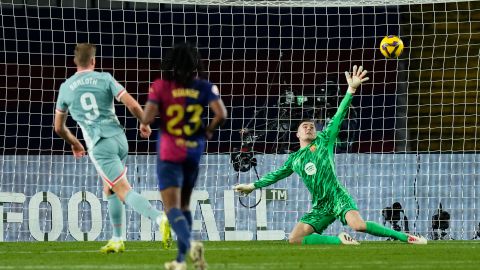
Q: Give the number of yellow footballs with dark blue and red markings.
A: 1